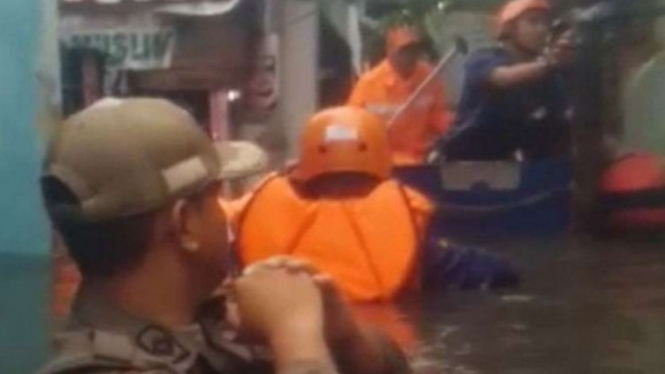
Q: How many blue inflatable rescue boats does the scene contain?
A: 1